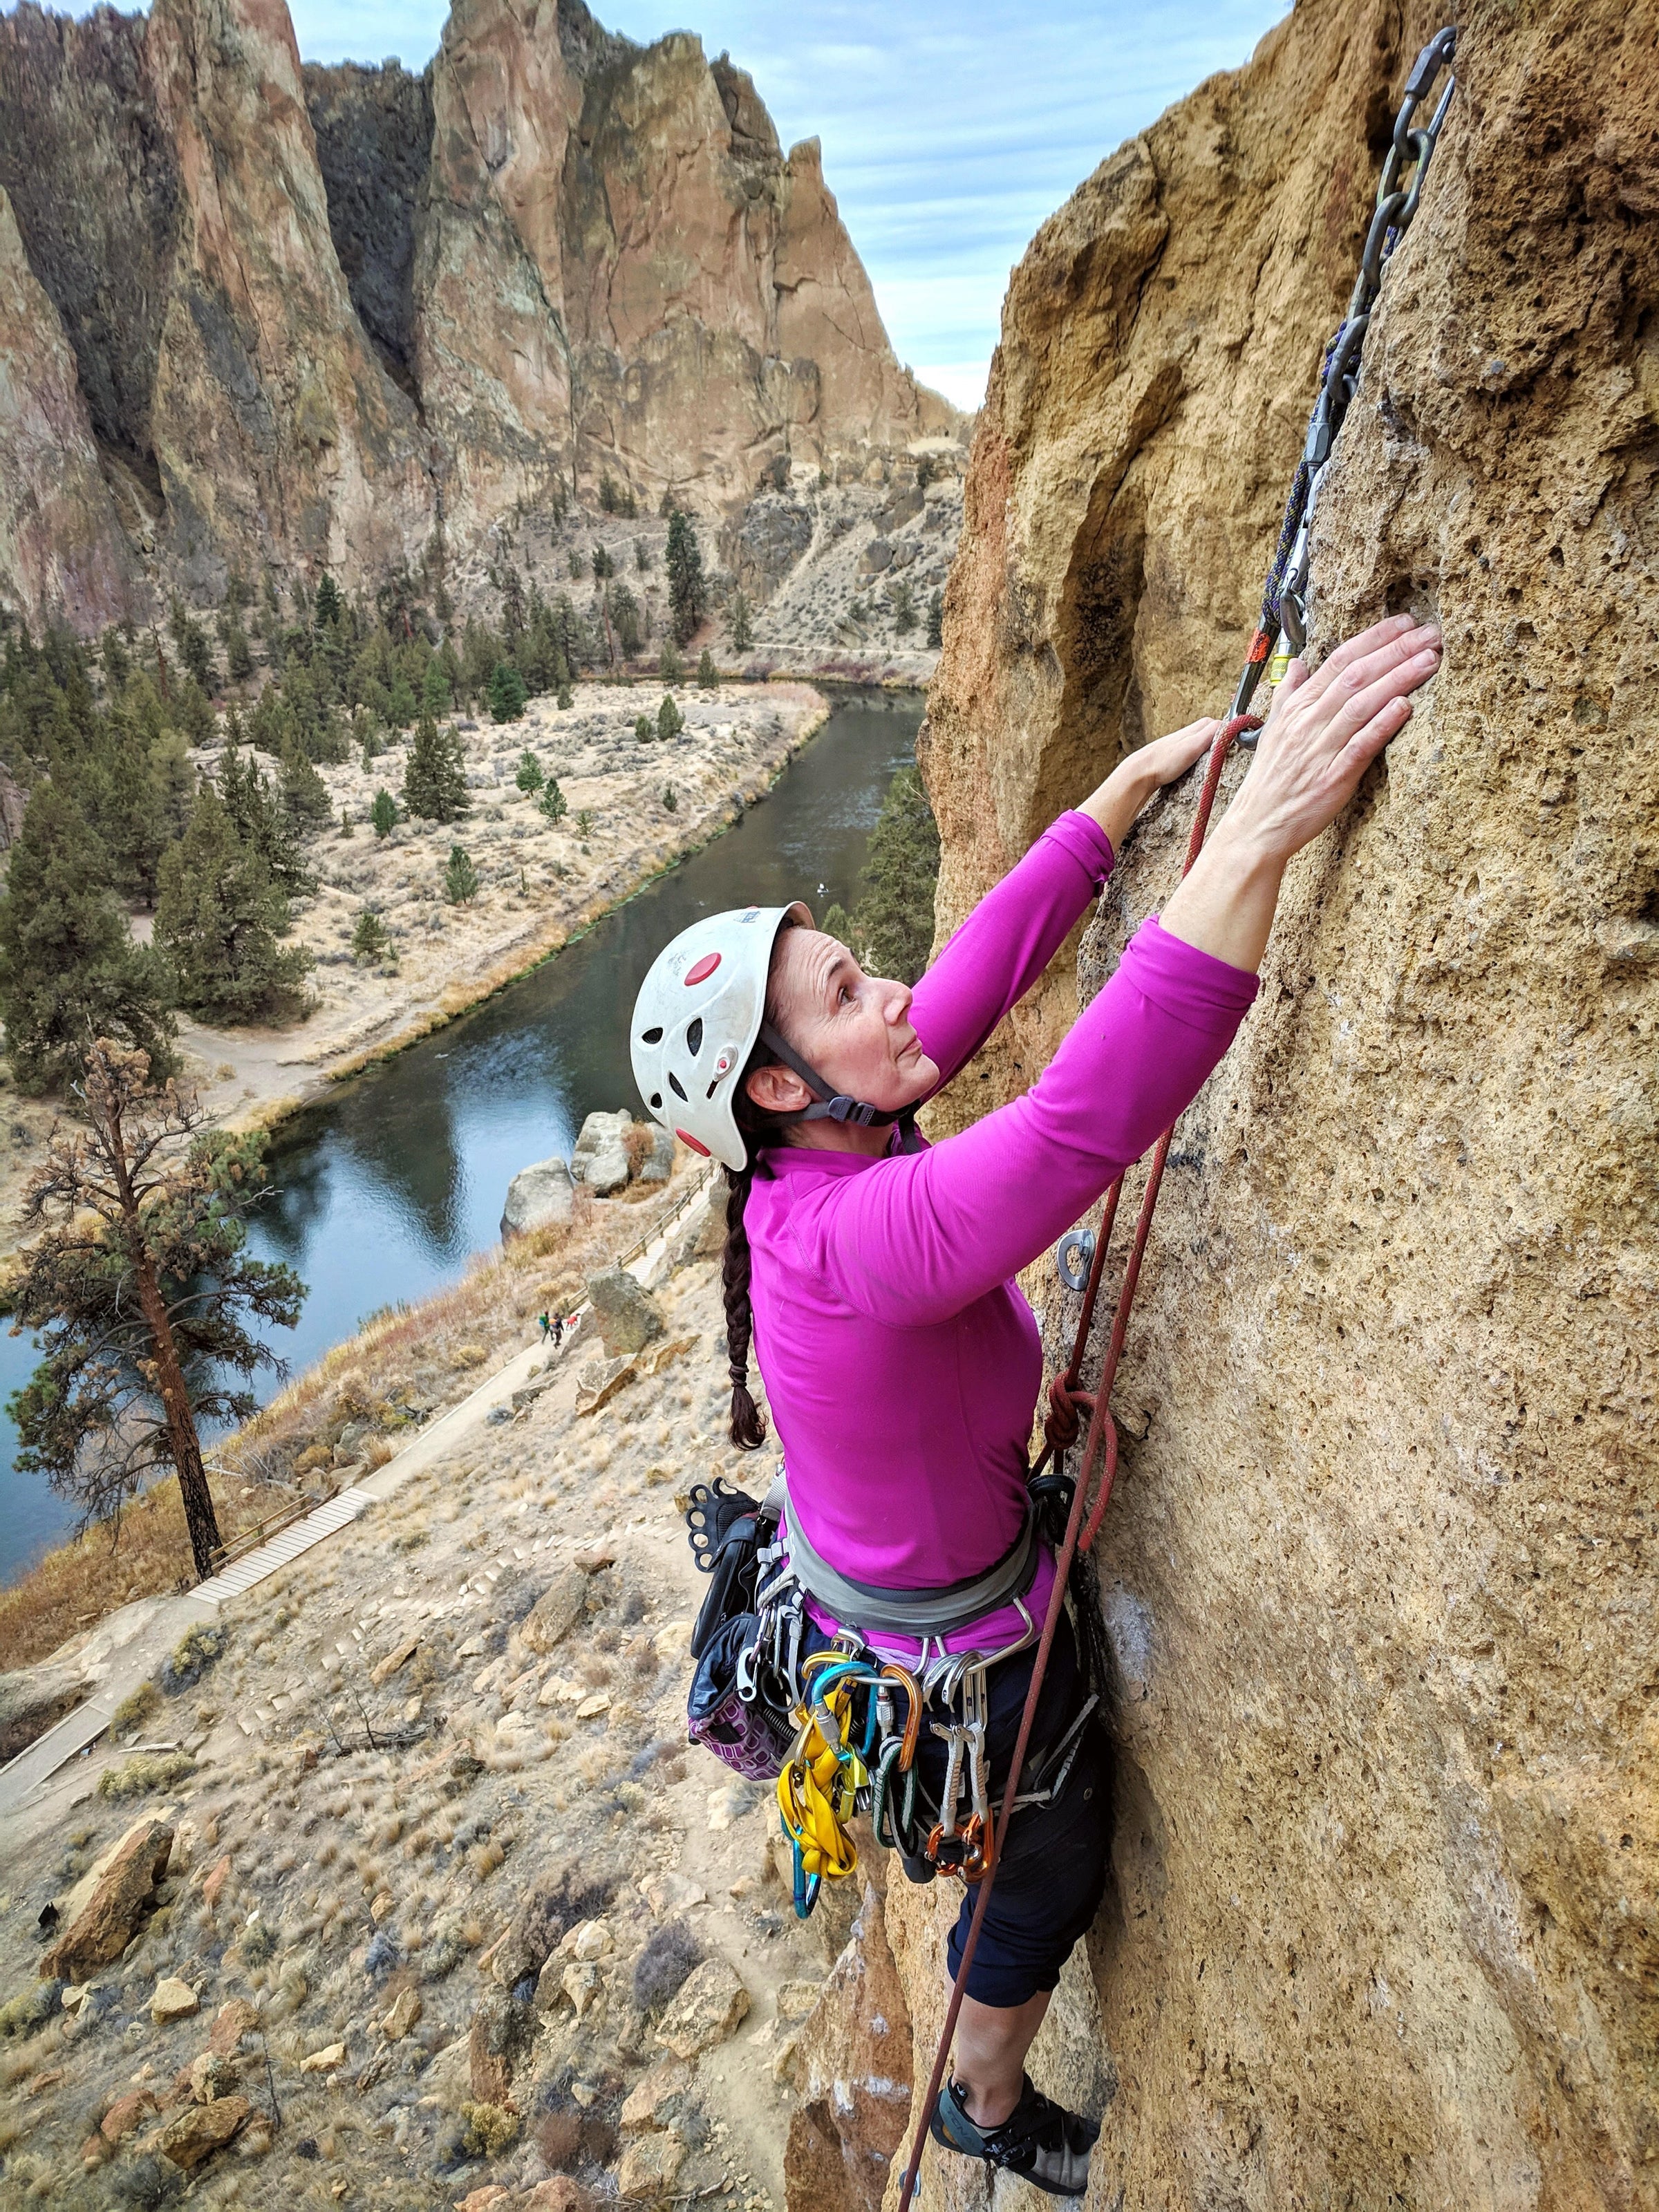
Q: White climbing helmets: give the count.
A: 1